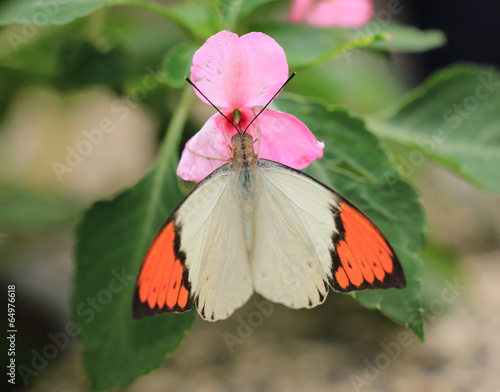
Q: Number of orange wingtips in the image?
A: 2